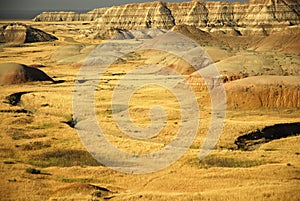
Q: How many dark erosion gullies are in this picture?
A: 3